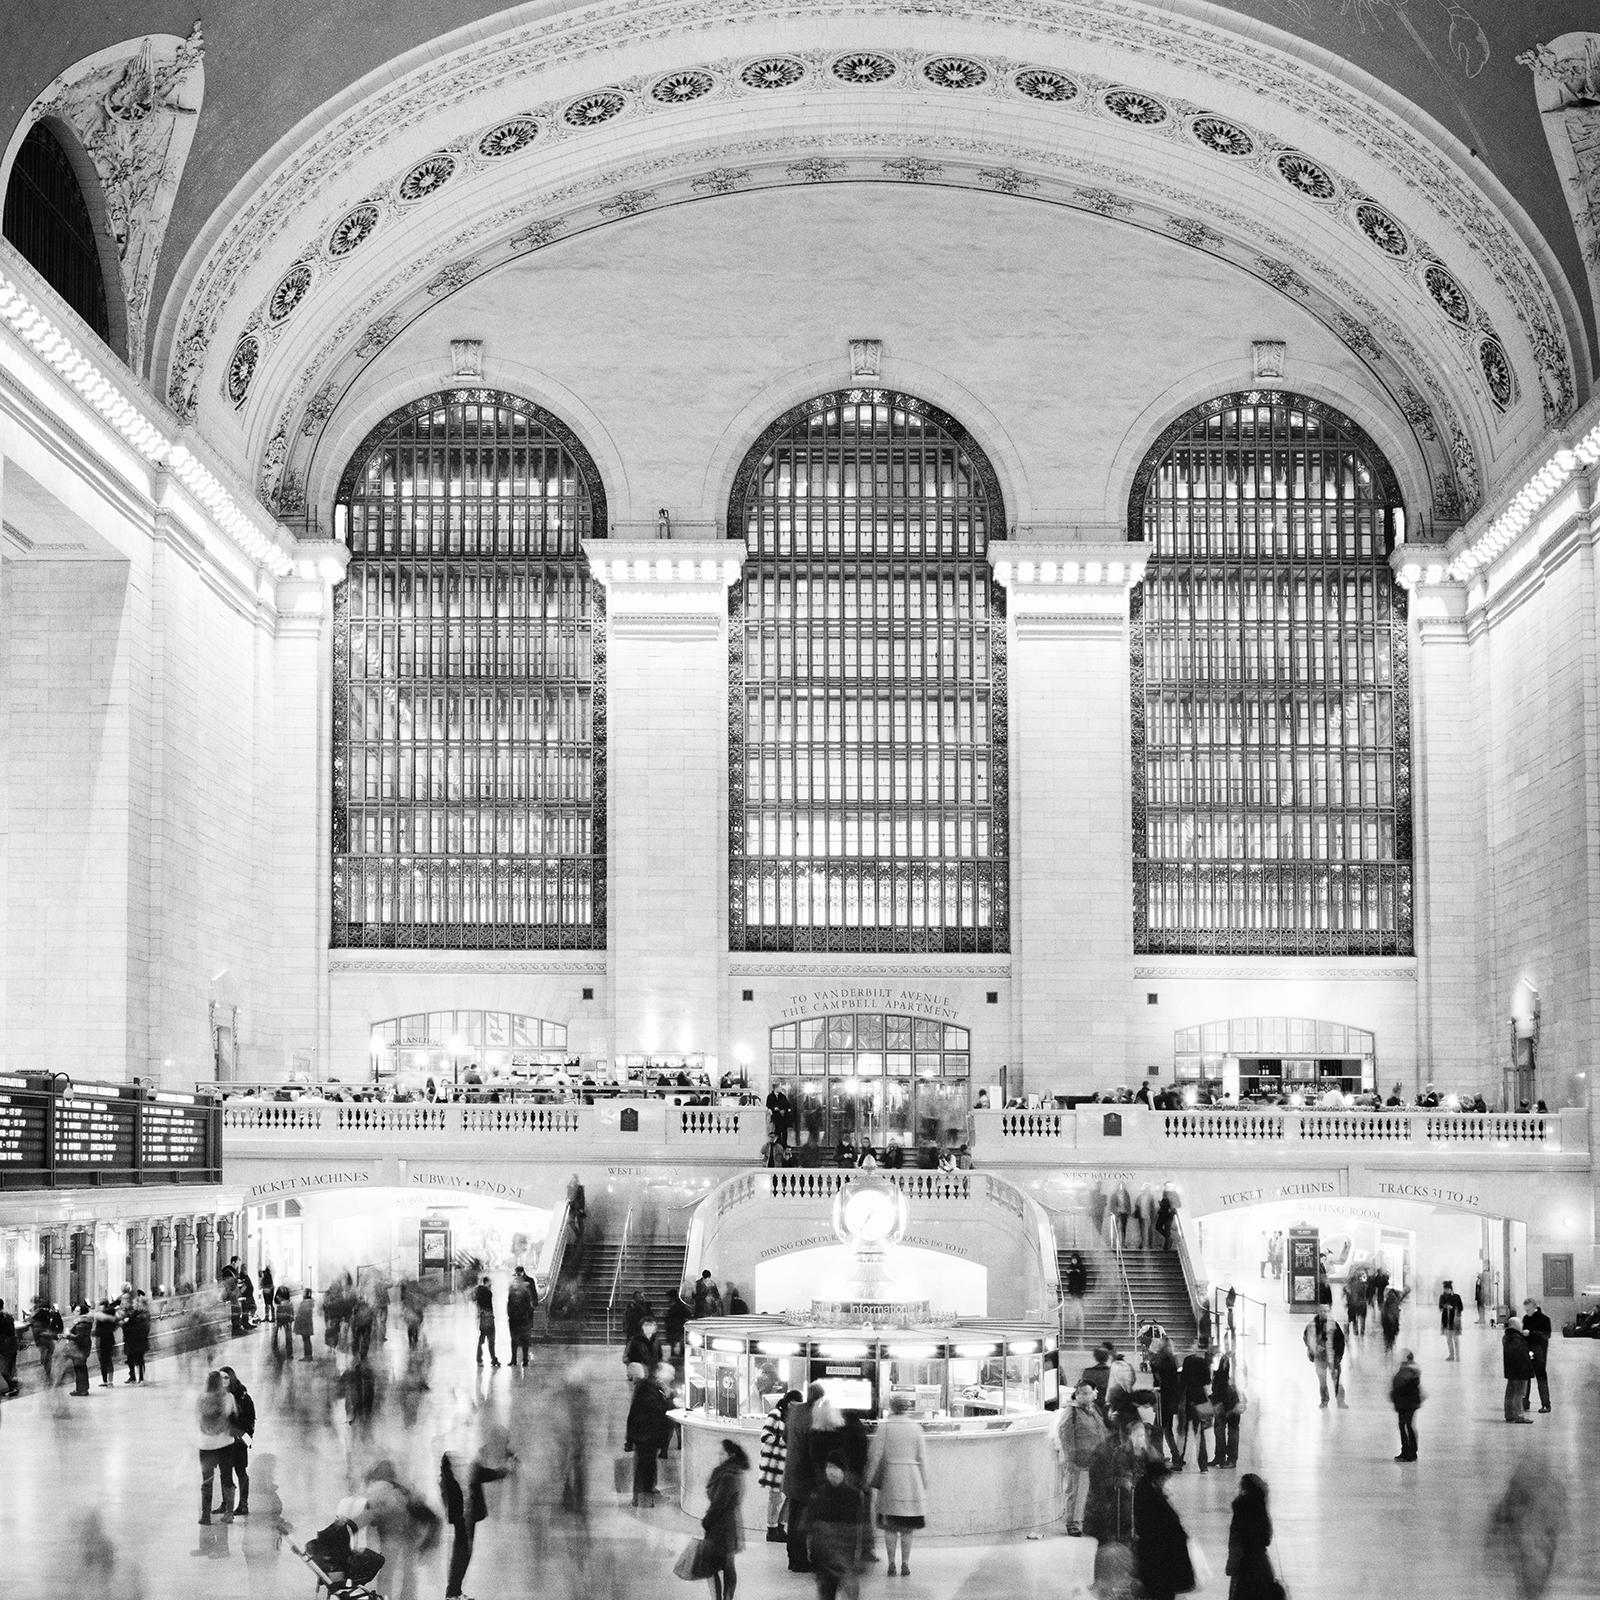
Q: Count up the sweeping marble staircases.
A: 2